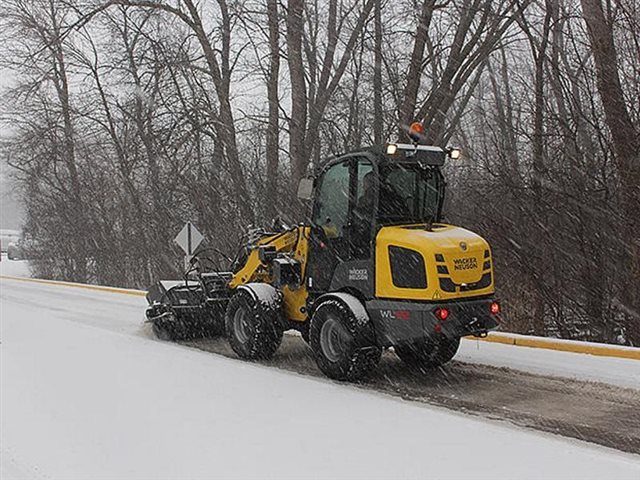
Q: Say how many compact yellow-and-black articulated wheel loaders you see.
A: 1